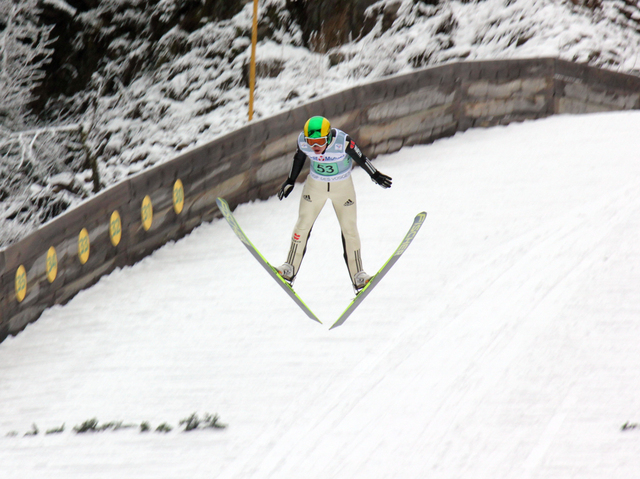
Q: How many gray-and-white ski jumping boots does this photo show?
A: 2